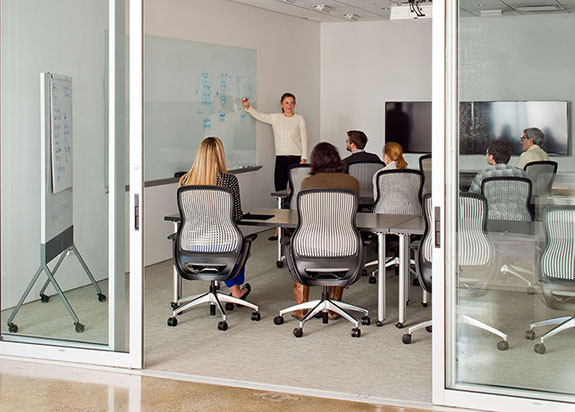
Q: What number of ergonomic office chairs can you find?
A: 10